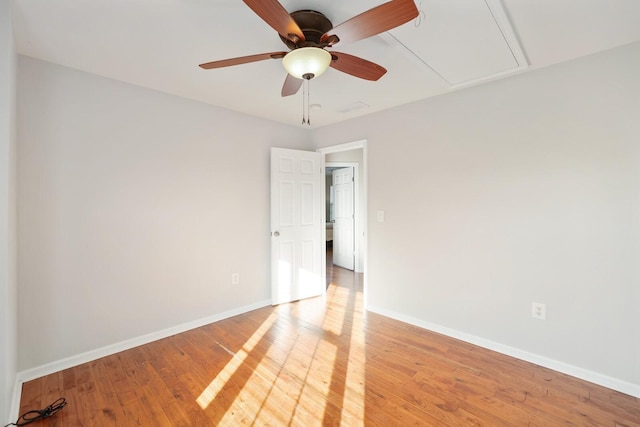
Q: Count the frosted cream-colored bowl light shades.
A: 1